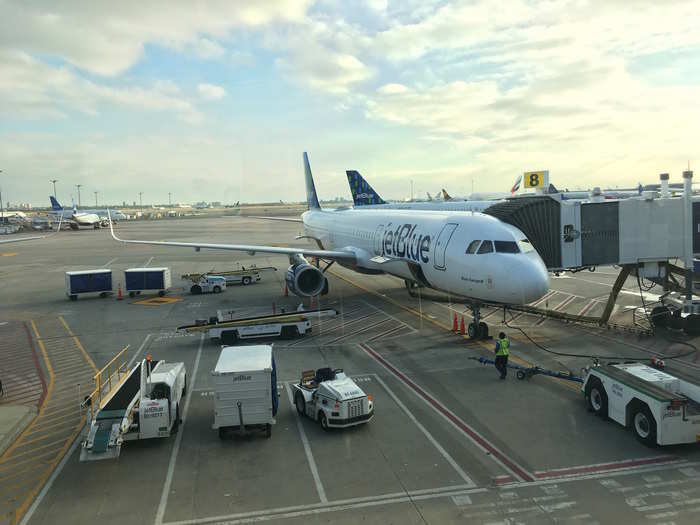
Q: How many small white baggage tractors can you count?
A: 2